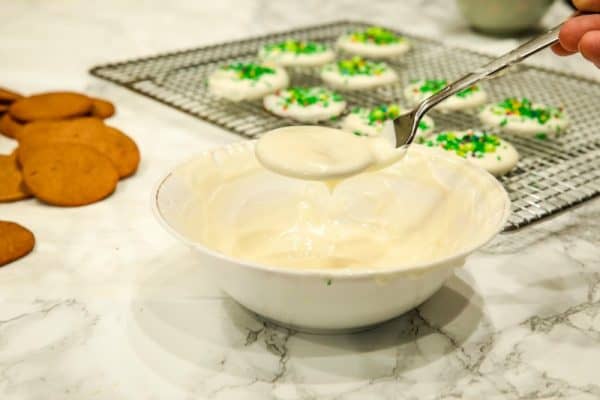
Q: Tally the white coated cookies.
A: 10